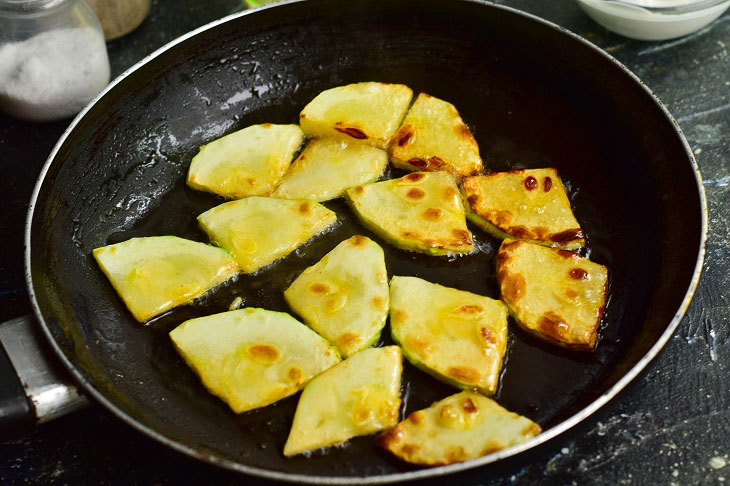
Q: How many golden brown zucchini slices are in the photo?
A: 14